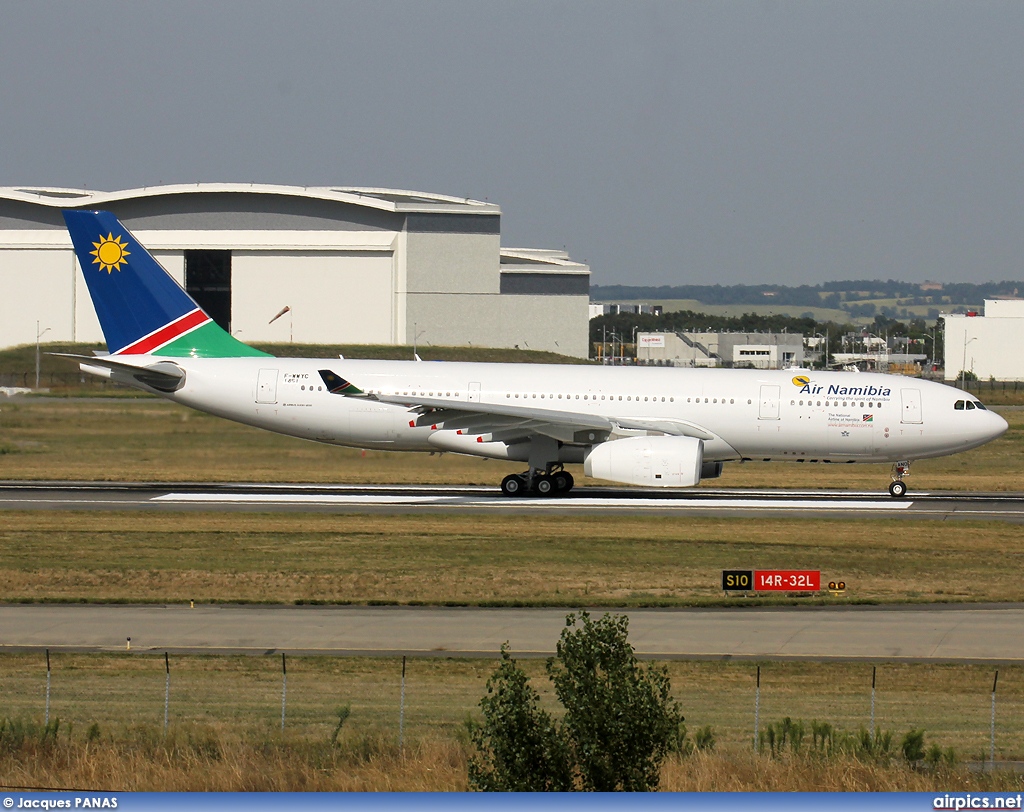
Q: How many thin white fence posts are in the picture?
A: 7